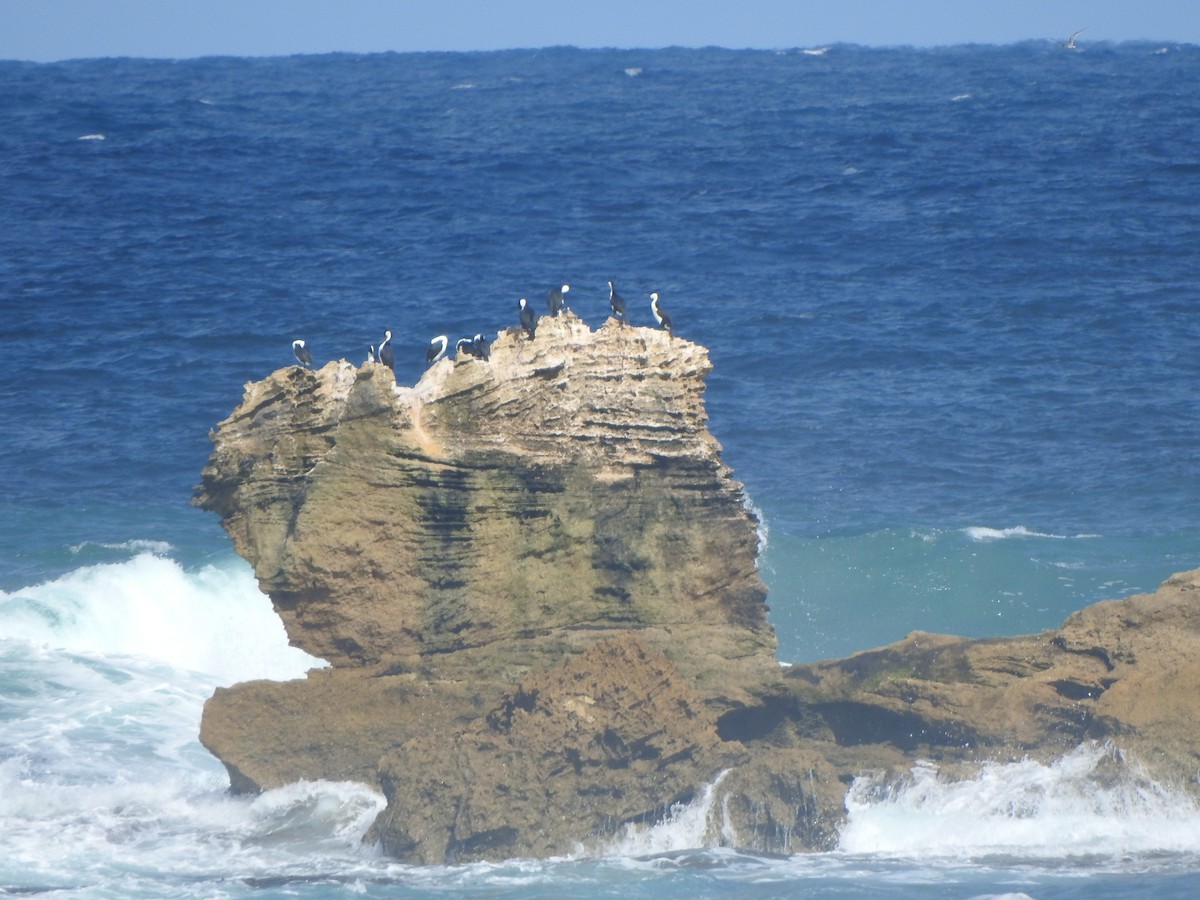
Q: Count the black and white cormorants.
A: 10